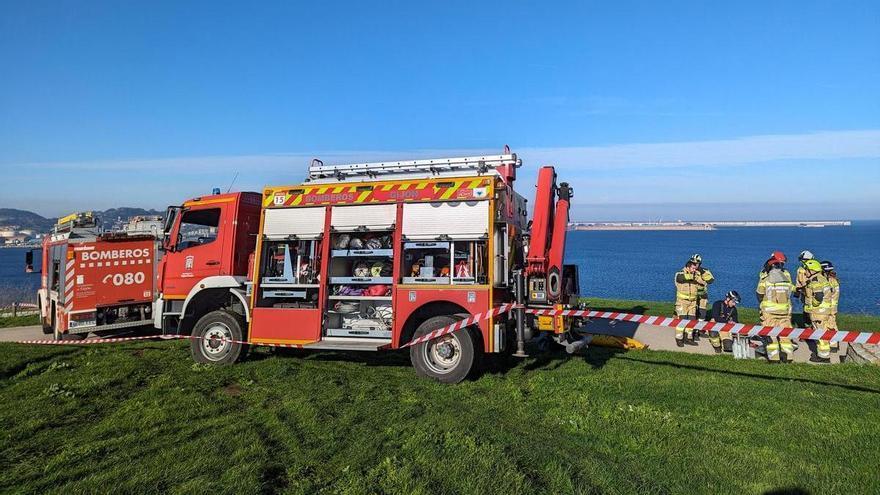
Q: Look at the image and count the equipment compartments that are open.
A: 3